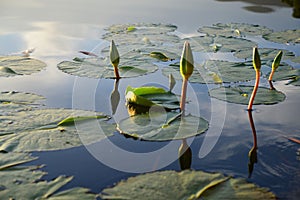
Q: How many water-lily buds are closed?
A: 4